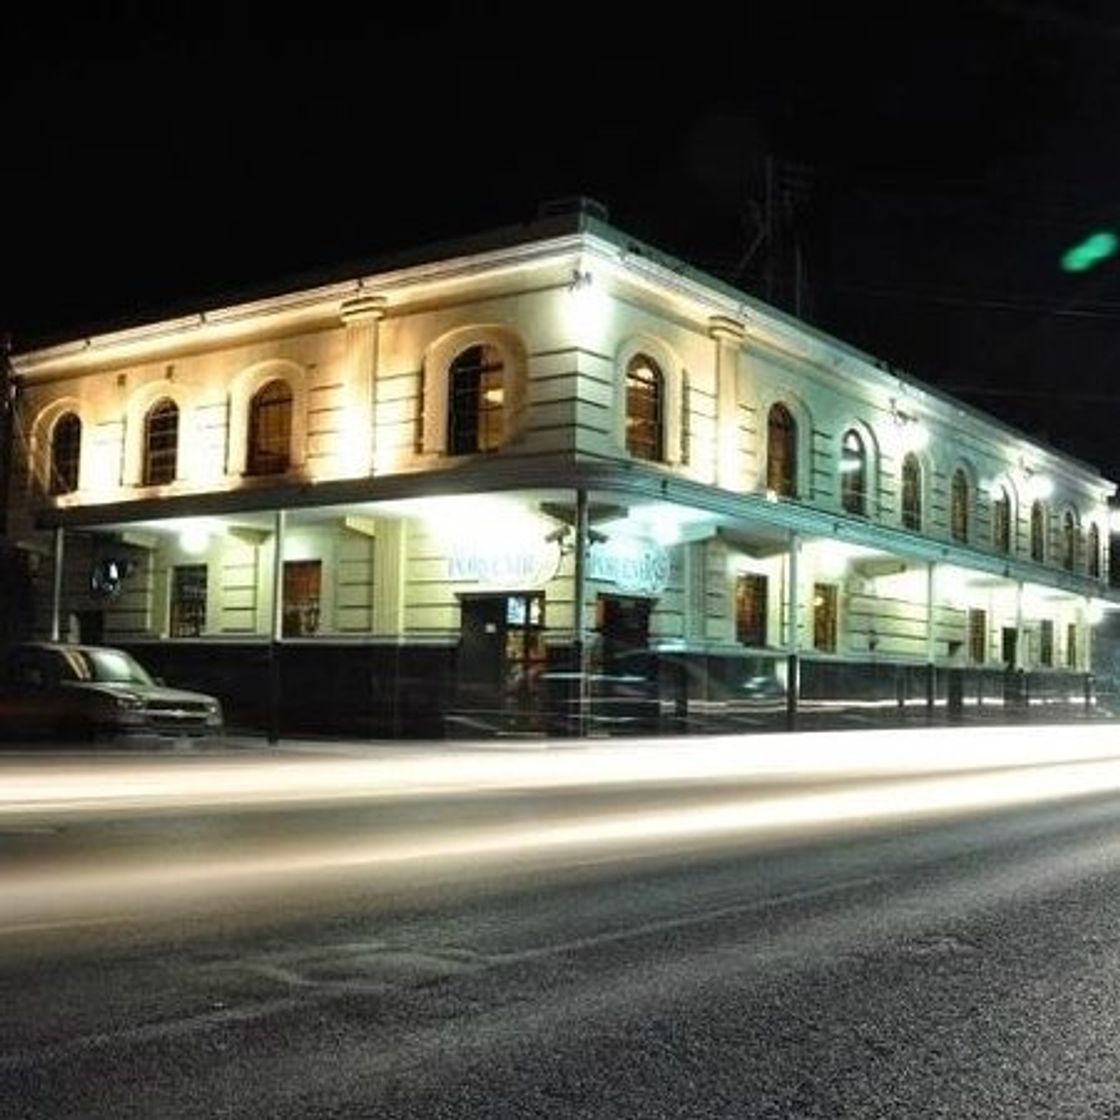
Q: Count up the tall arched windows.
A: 13